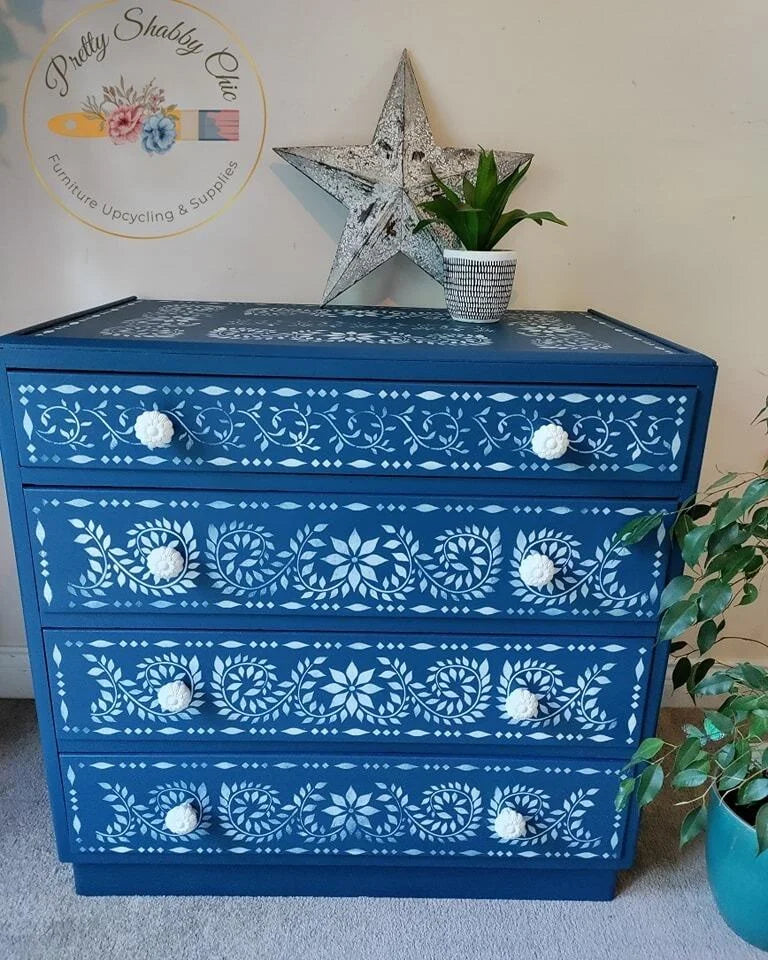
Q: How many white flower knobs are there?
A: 8